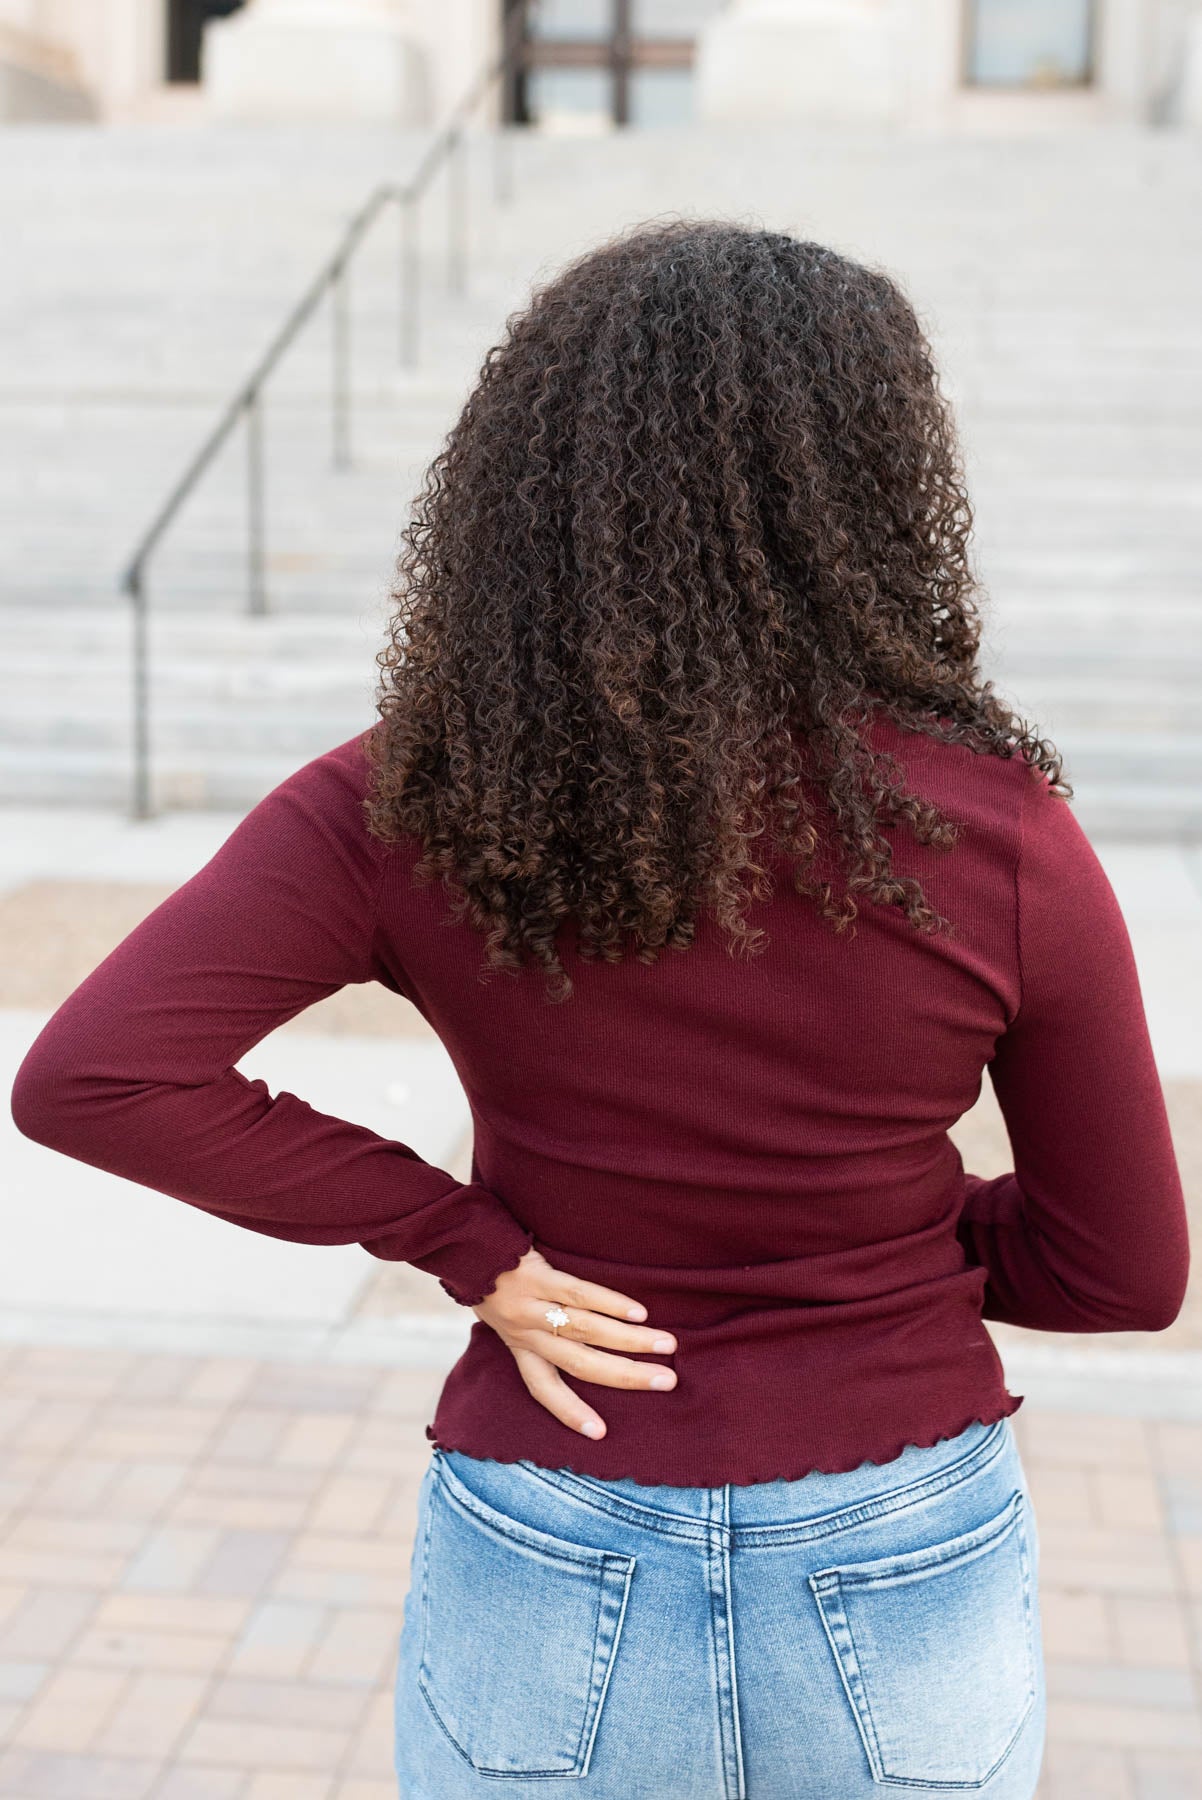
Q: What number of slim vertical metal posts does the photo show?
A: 6